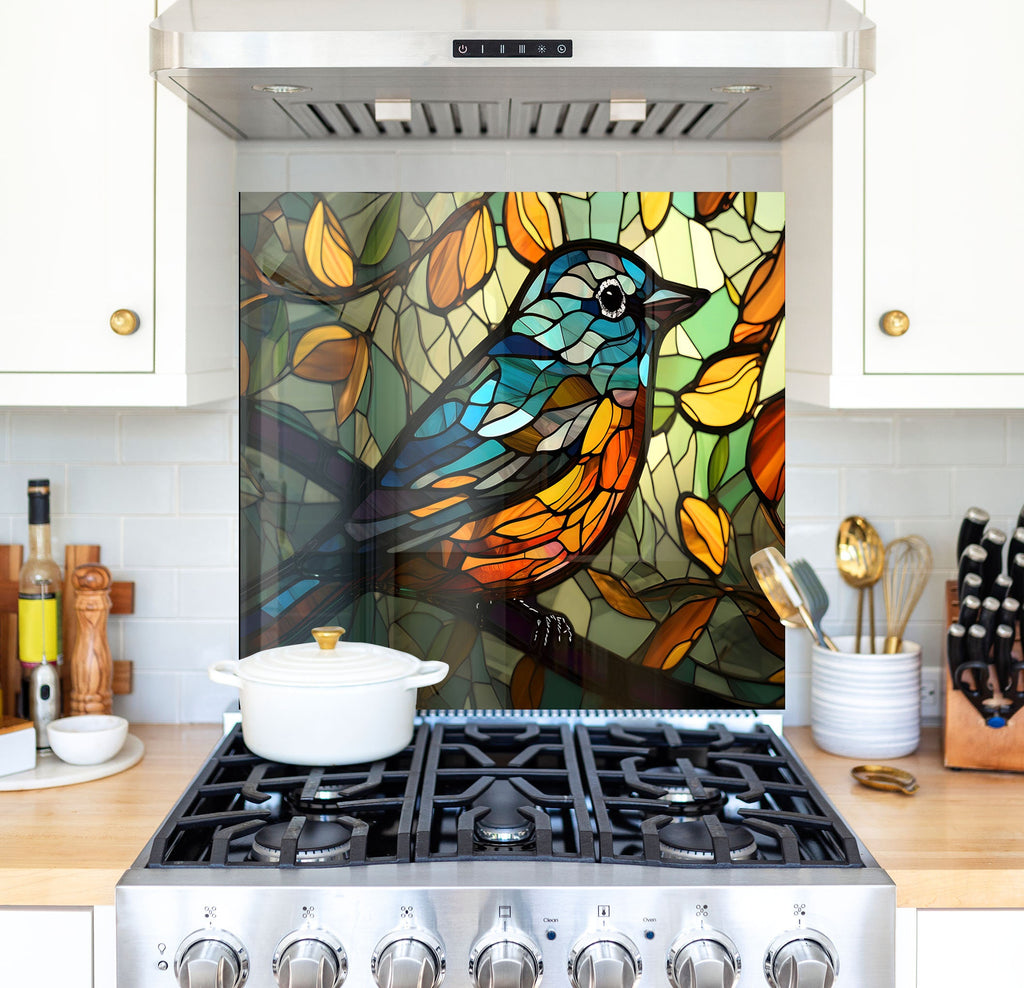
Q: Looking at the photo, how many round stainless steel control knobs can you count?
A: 7